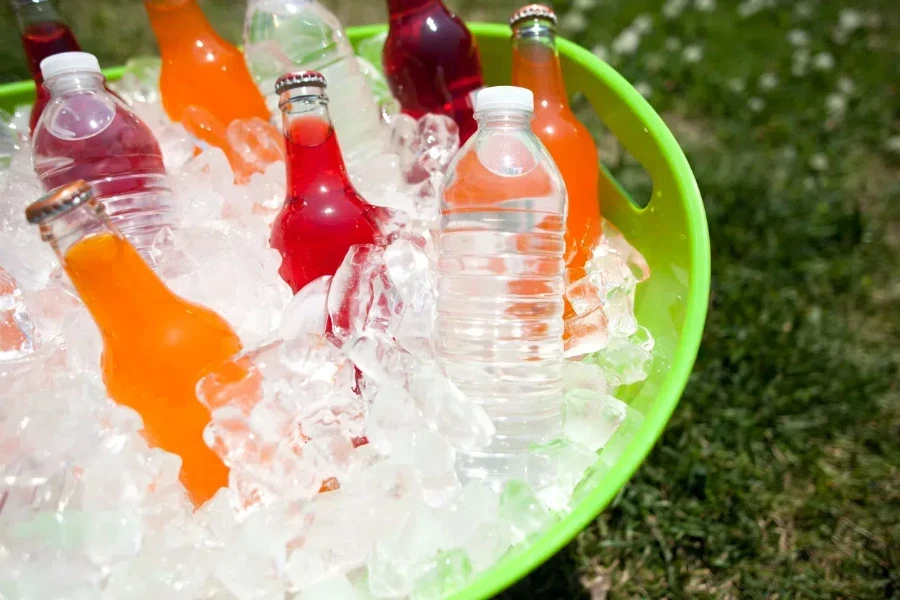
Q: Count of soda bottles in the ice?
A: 6